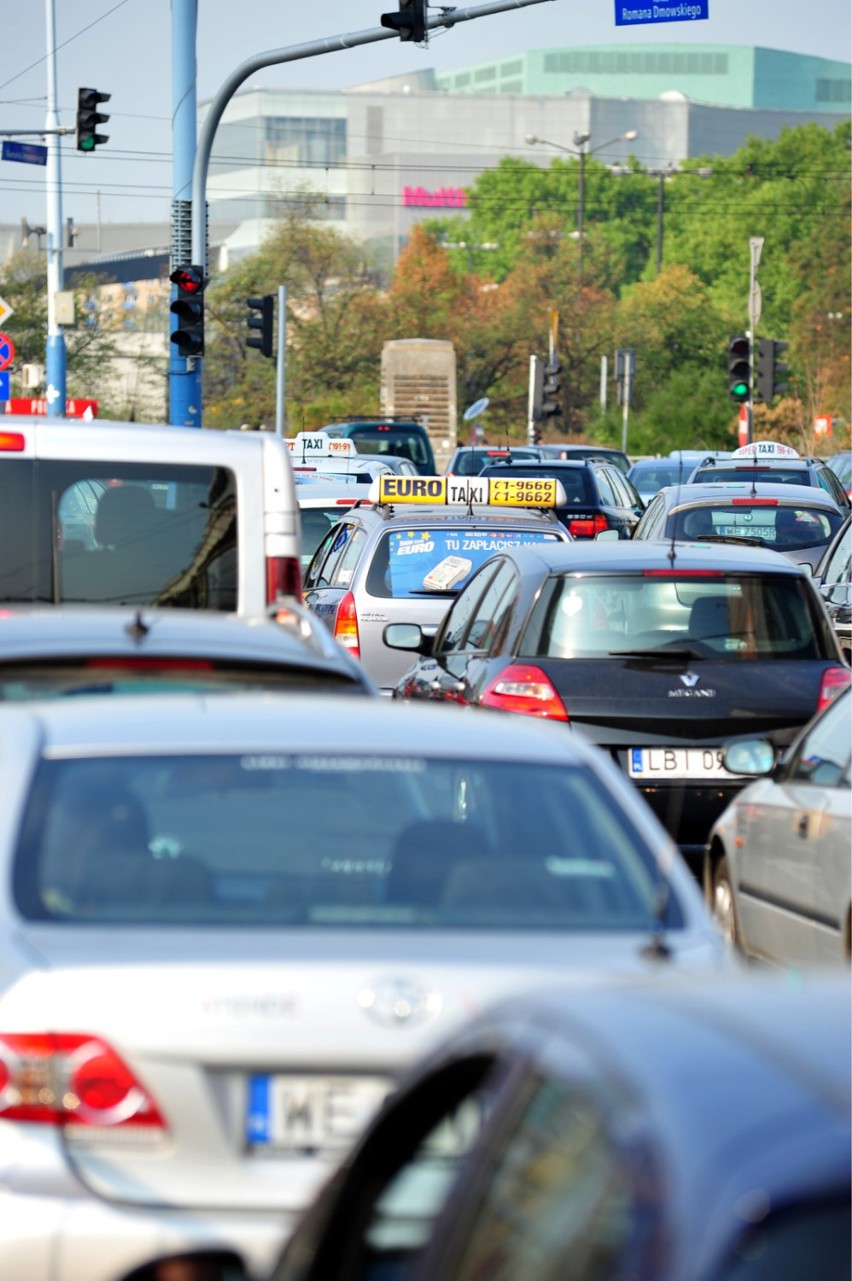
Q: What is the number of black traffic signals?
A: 7